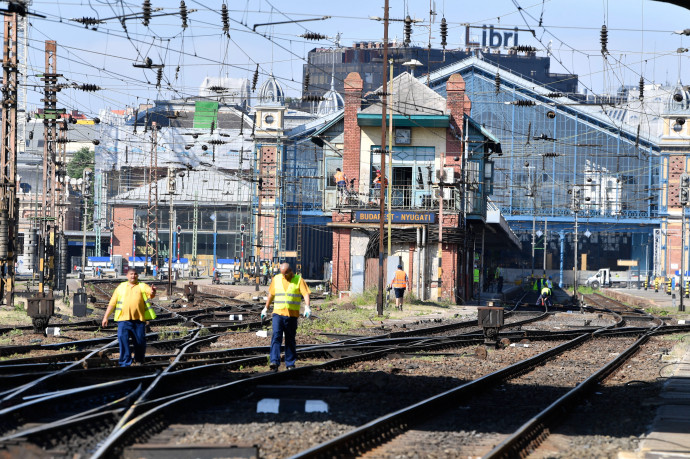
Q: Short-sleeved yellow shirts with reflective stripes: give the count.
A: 2